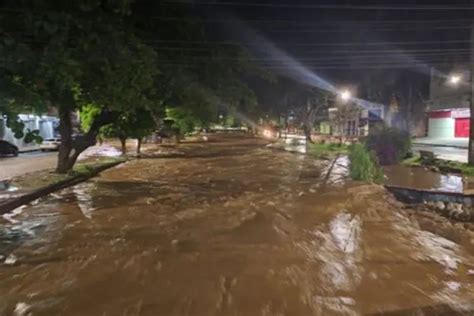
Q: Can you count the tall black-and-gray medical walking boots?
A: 0